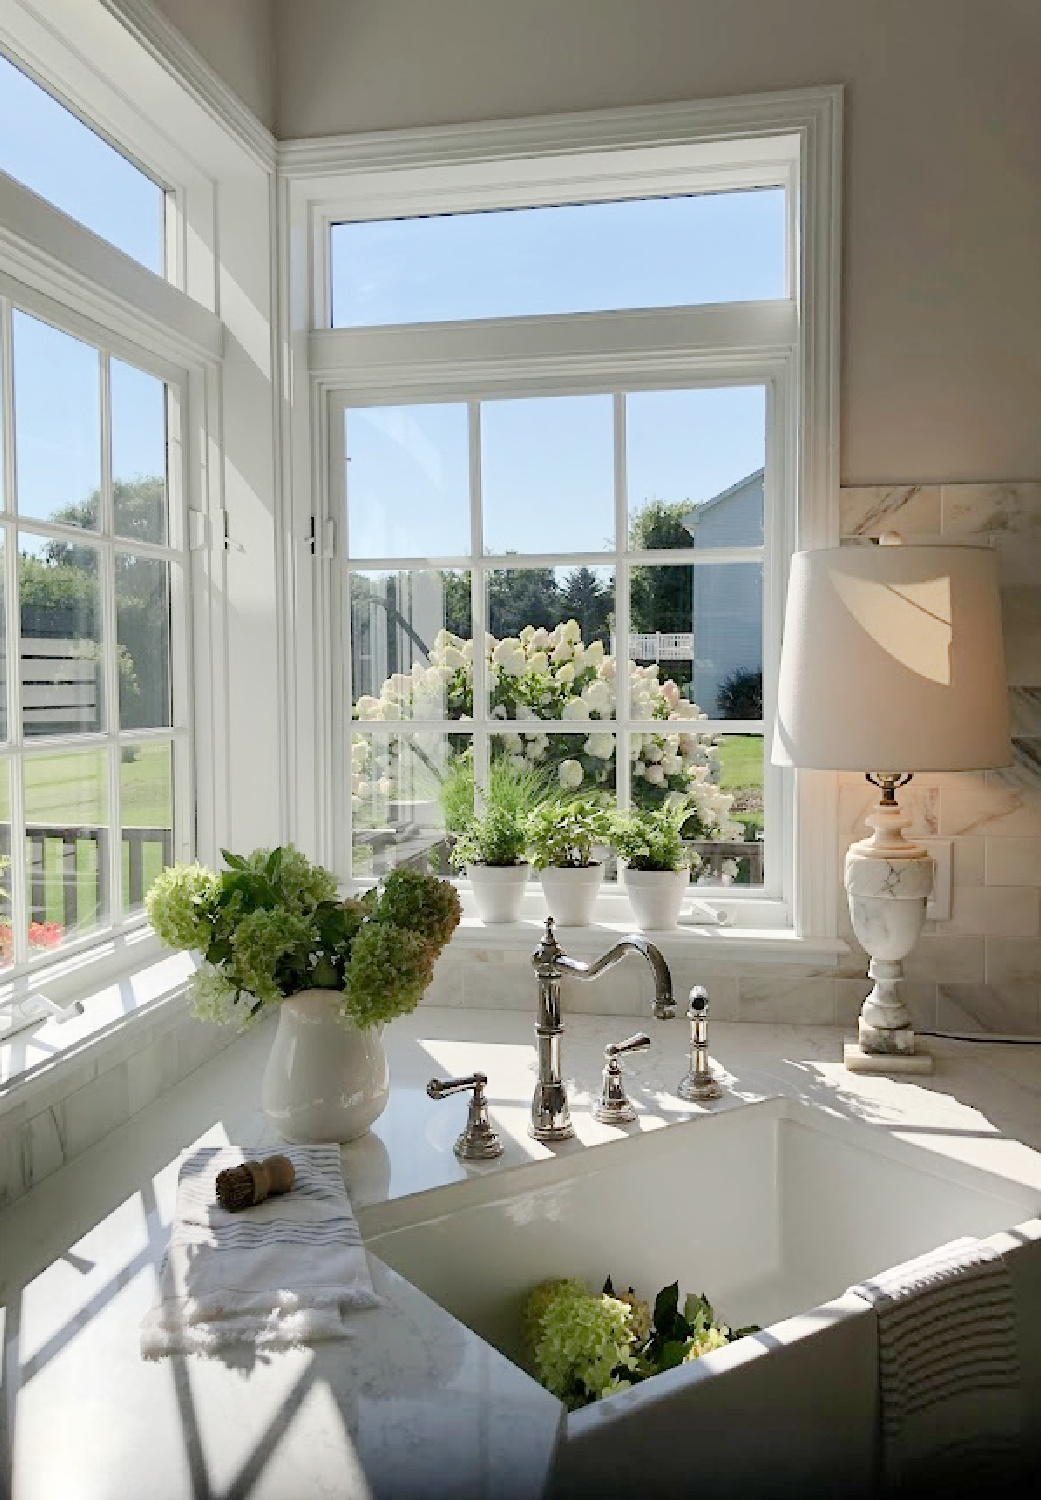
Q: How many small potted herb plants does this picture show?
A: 3